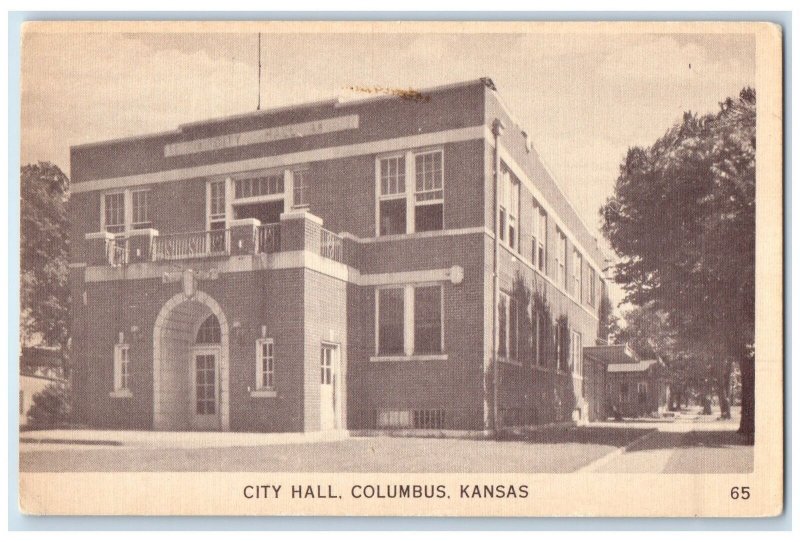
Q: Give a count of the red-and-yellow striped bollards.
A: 0